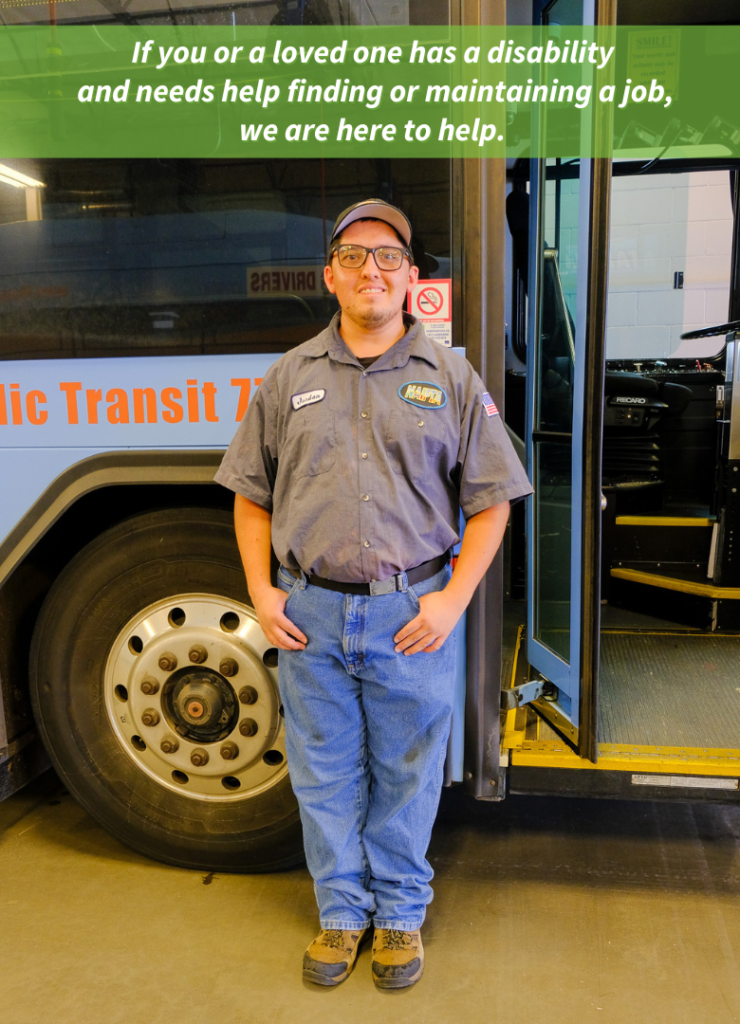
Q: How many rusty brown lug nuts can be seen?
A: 10